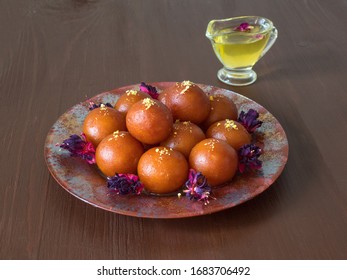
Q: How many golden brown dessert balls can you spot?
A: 10